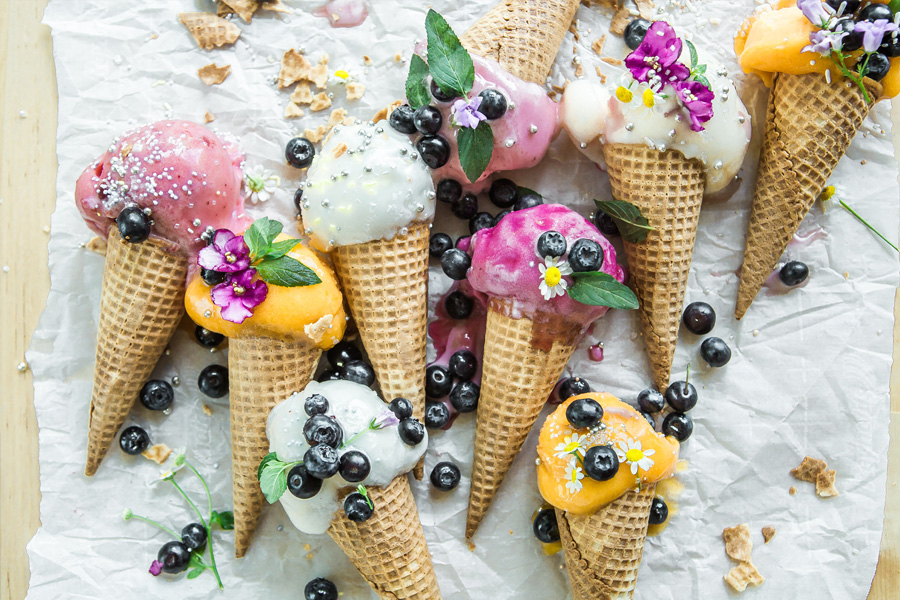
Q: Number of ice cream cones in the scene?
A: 9